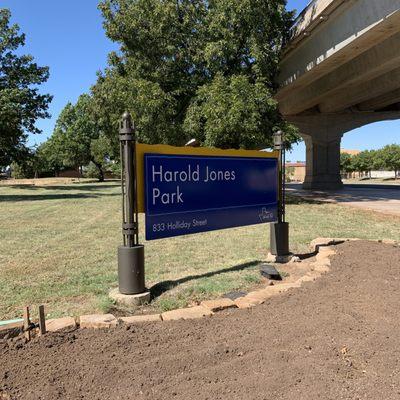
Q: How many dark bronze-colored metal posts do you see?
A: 2